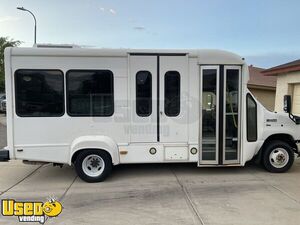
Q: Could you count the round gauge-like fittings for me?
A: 2